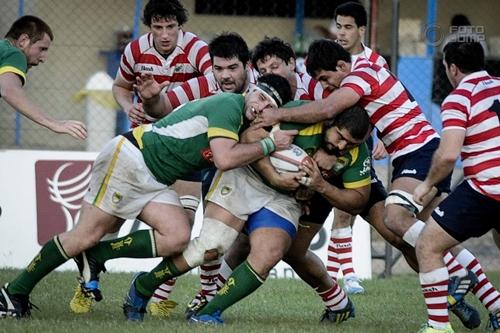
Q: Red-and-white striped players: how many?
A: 6